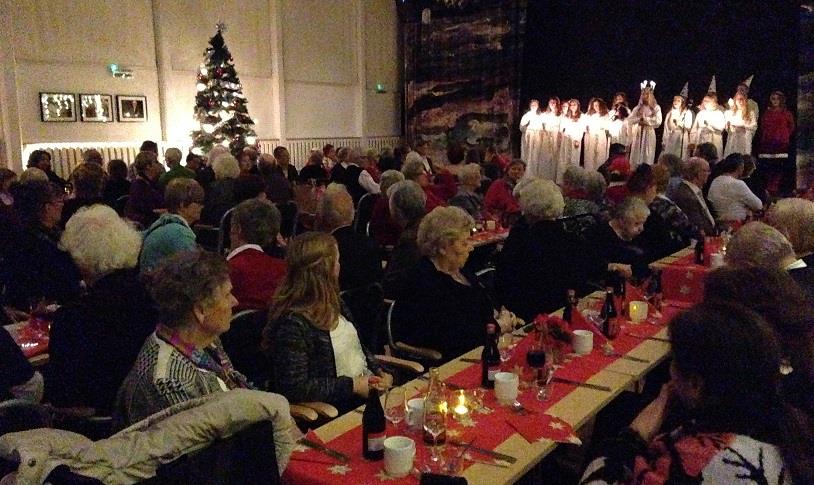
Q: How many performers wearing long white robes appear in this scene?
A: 12